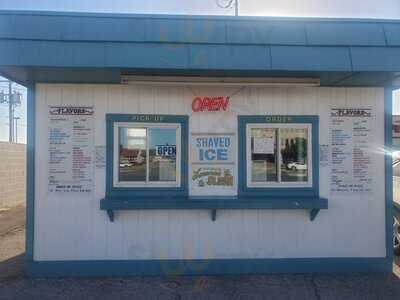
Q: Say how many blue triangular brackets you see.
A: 3